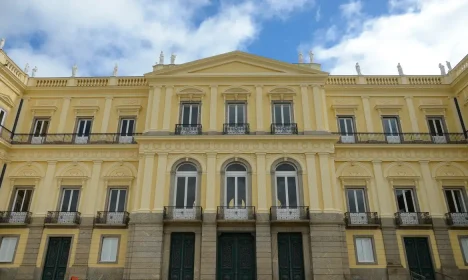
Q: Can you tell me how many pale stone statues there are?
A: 13